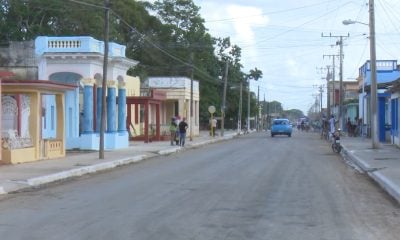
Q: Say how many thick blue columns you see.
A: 4